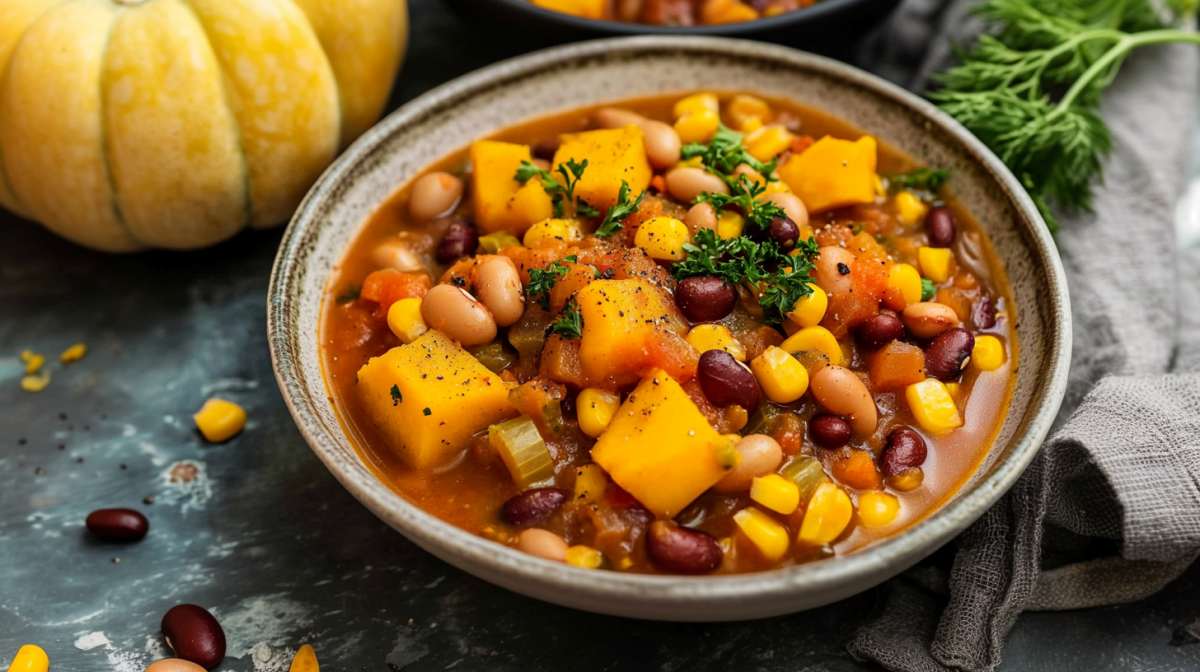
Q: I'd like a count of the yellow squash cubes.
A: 6